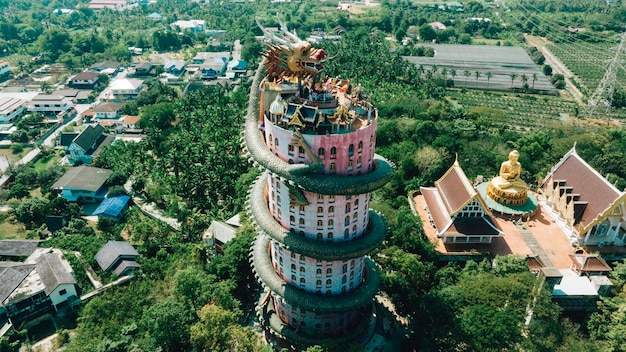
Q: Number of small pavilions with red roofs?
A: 2